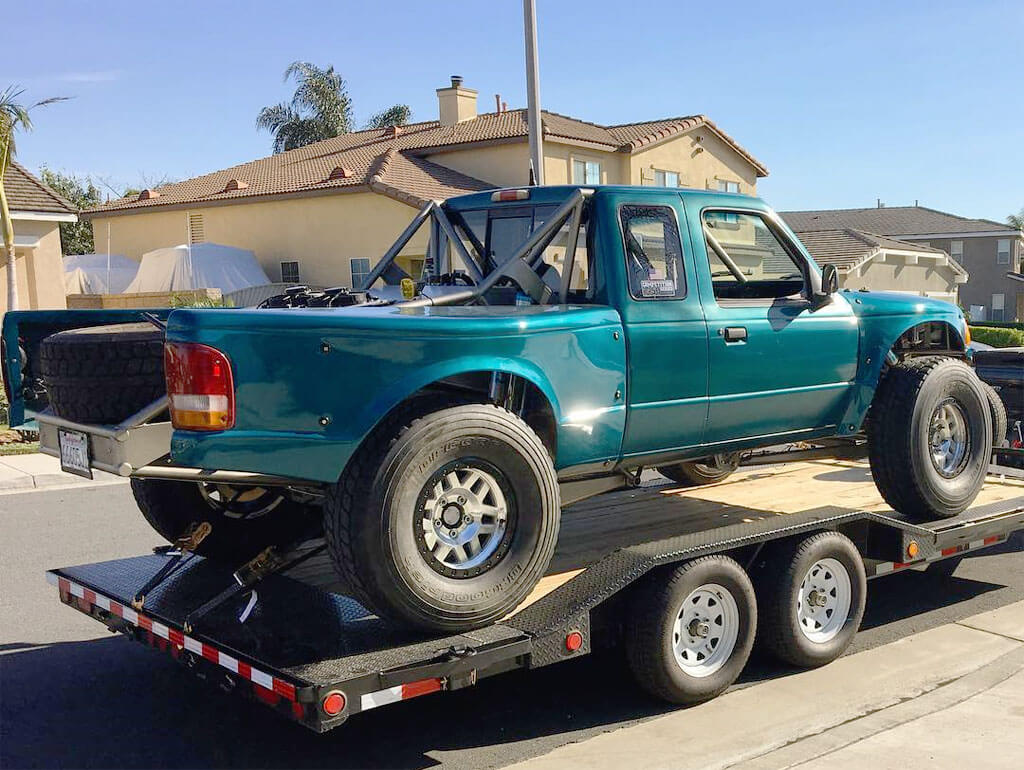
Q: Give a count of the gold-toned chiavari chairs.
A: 0